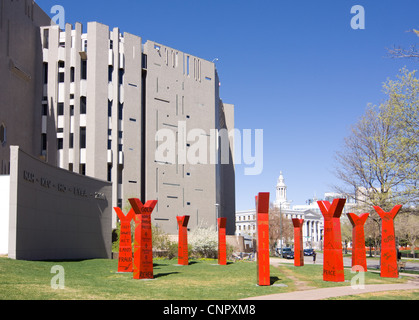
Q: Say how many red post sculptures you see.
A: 9